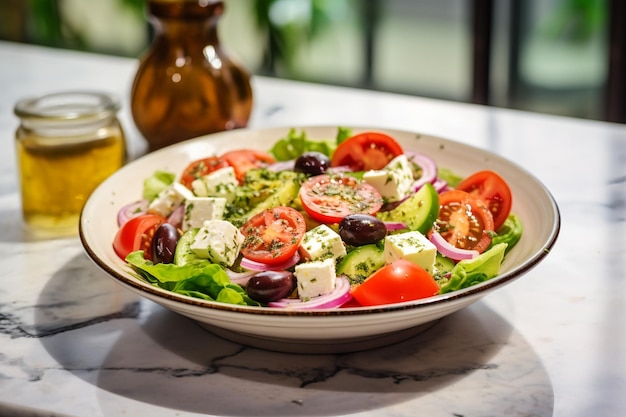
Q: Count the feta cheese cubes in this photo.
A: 8